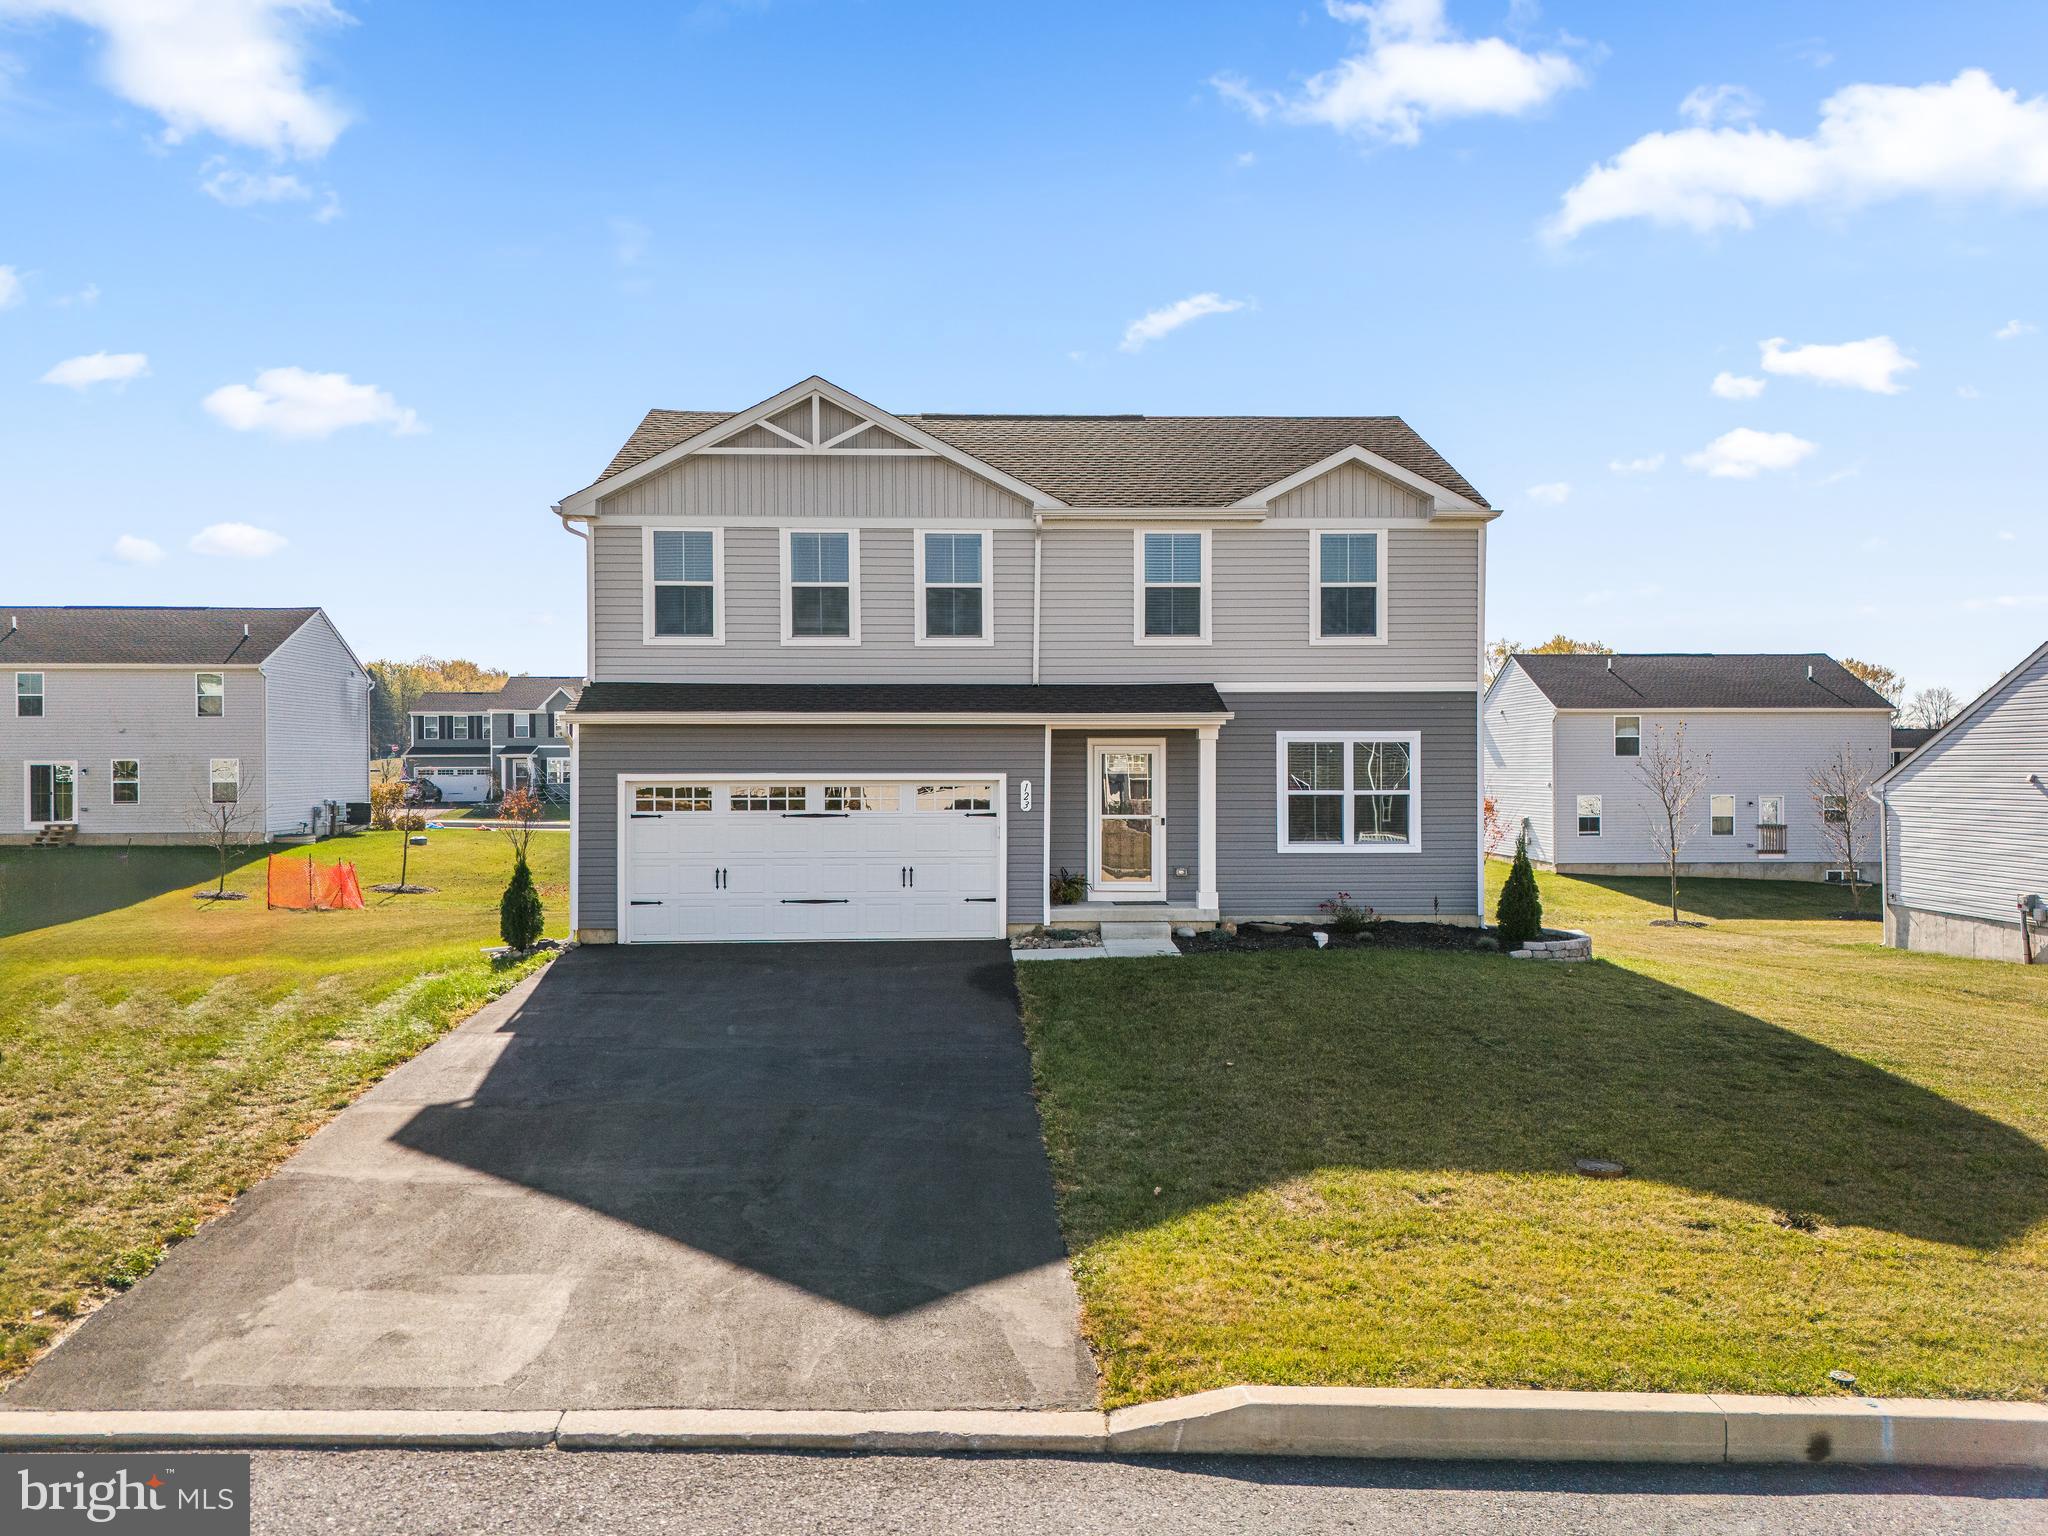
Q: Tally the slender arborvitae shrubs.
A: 2